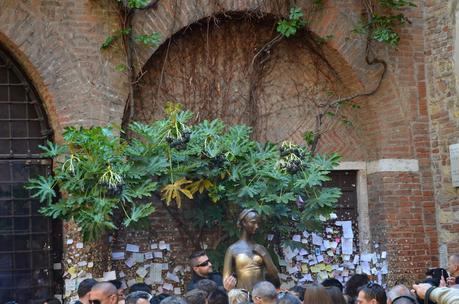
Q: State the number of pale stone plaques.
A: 1